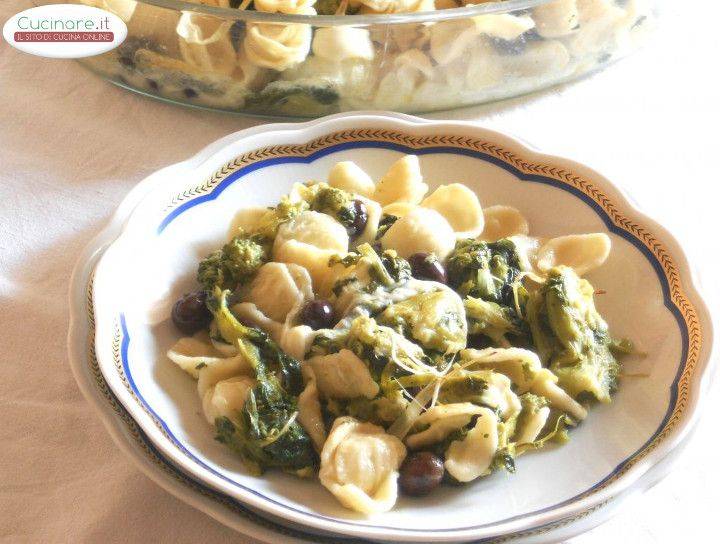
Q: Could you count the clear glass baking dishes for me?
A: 1